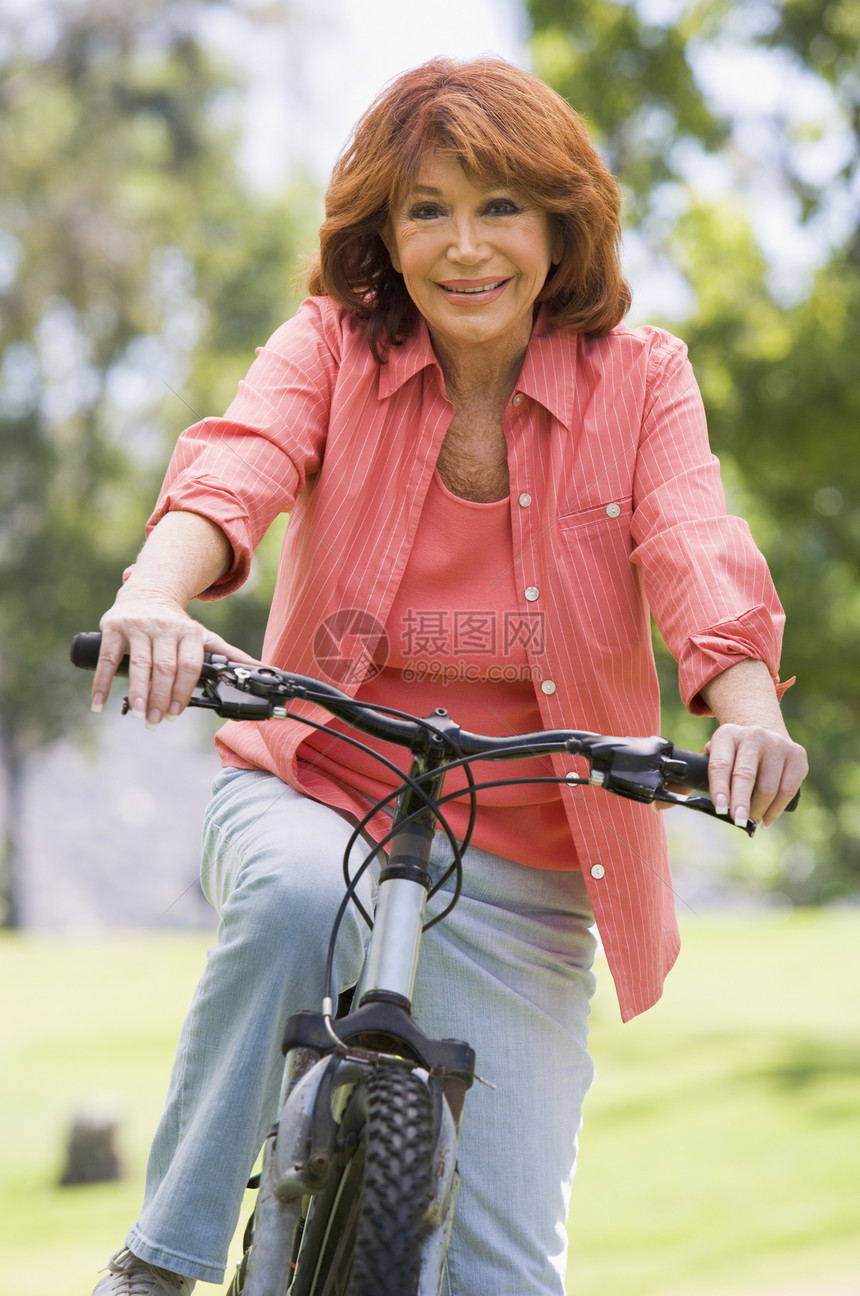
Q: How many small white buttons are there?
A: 7